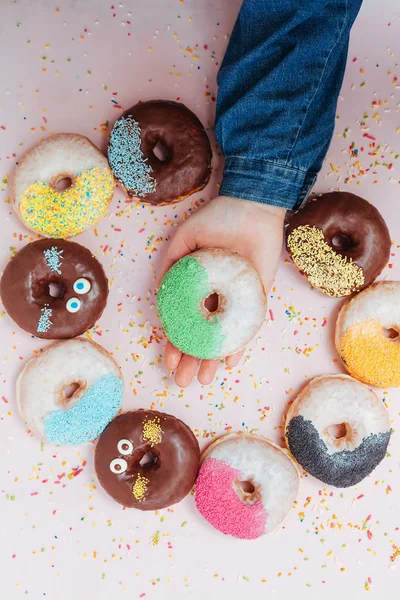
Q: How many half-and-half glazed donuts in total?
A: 6